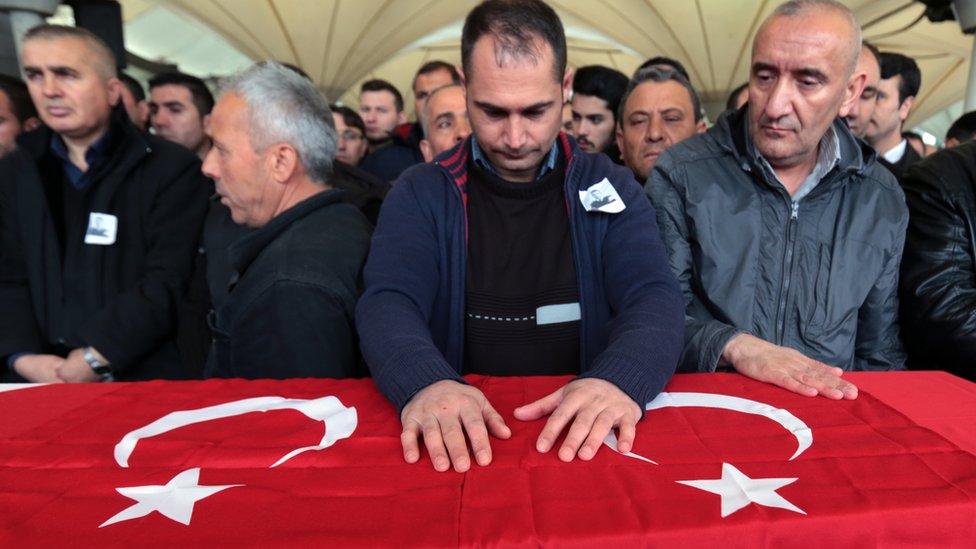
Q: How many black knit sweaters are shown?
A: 1